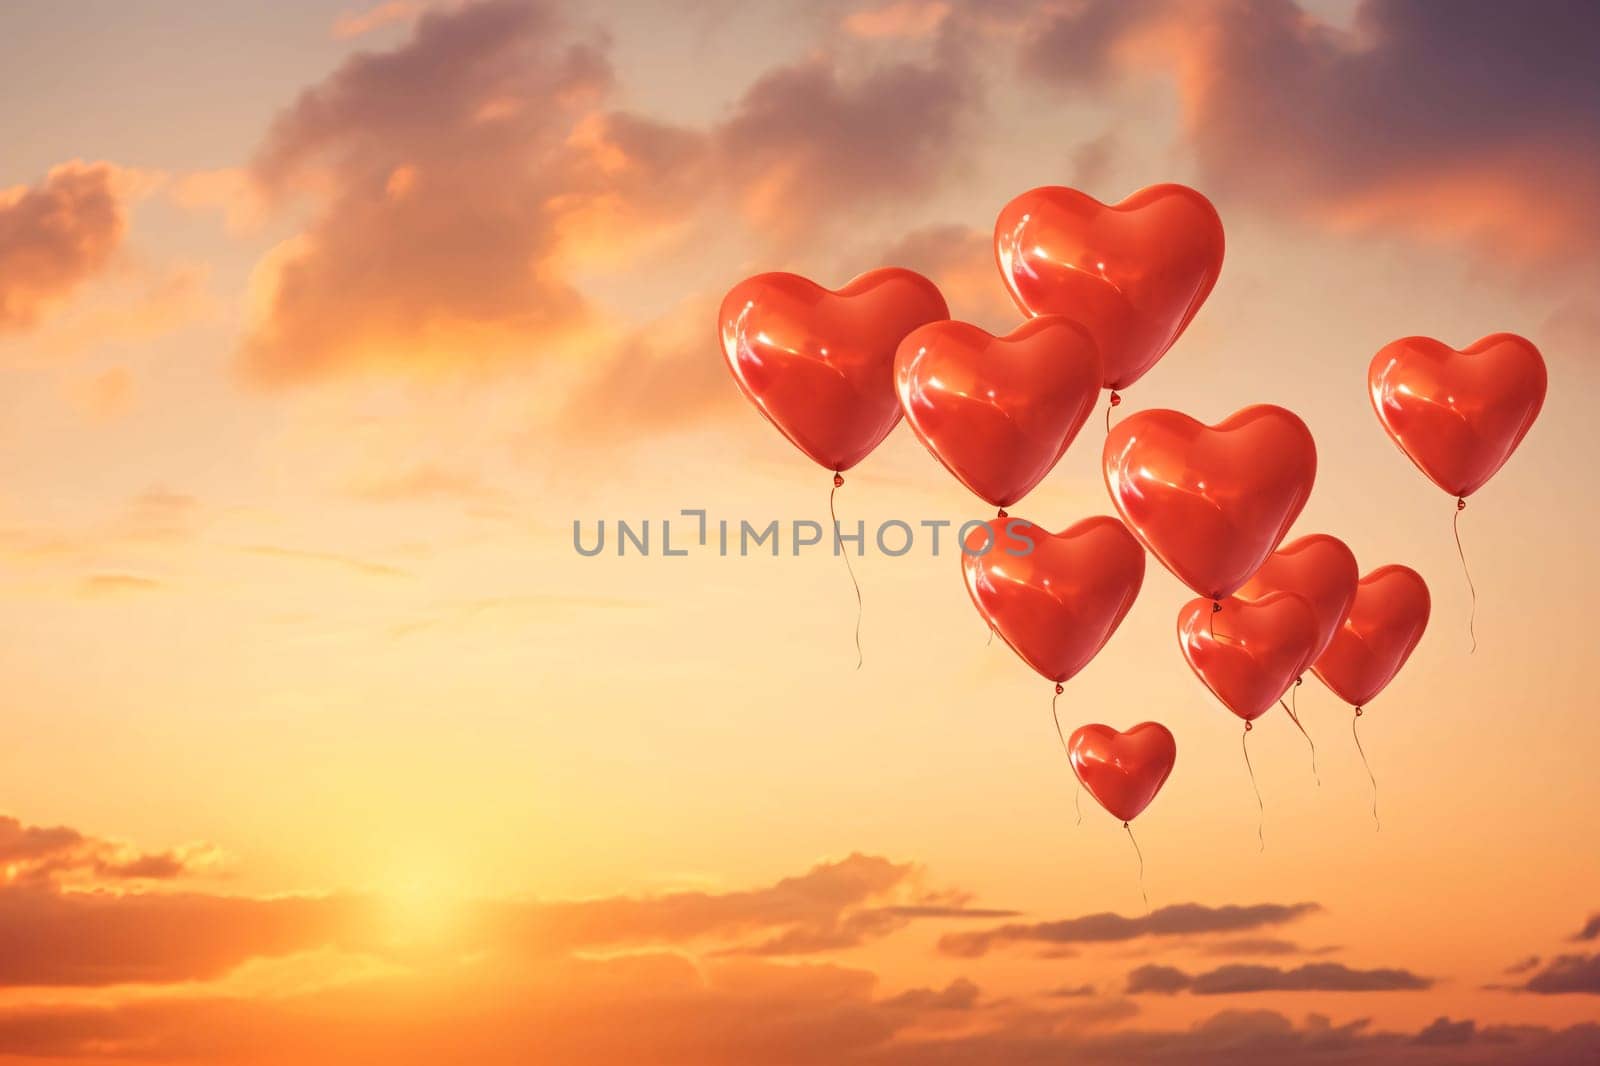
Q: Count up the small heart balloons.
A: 1